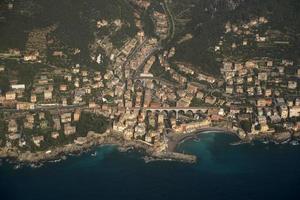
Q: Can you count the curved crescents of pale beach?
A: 1